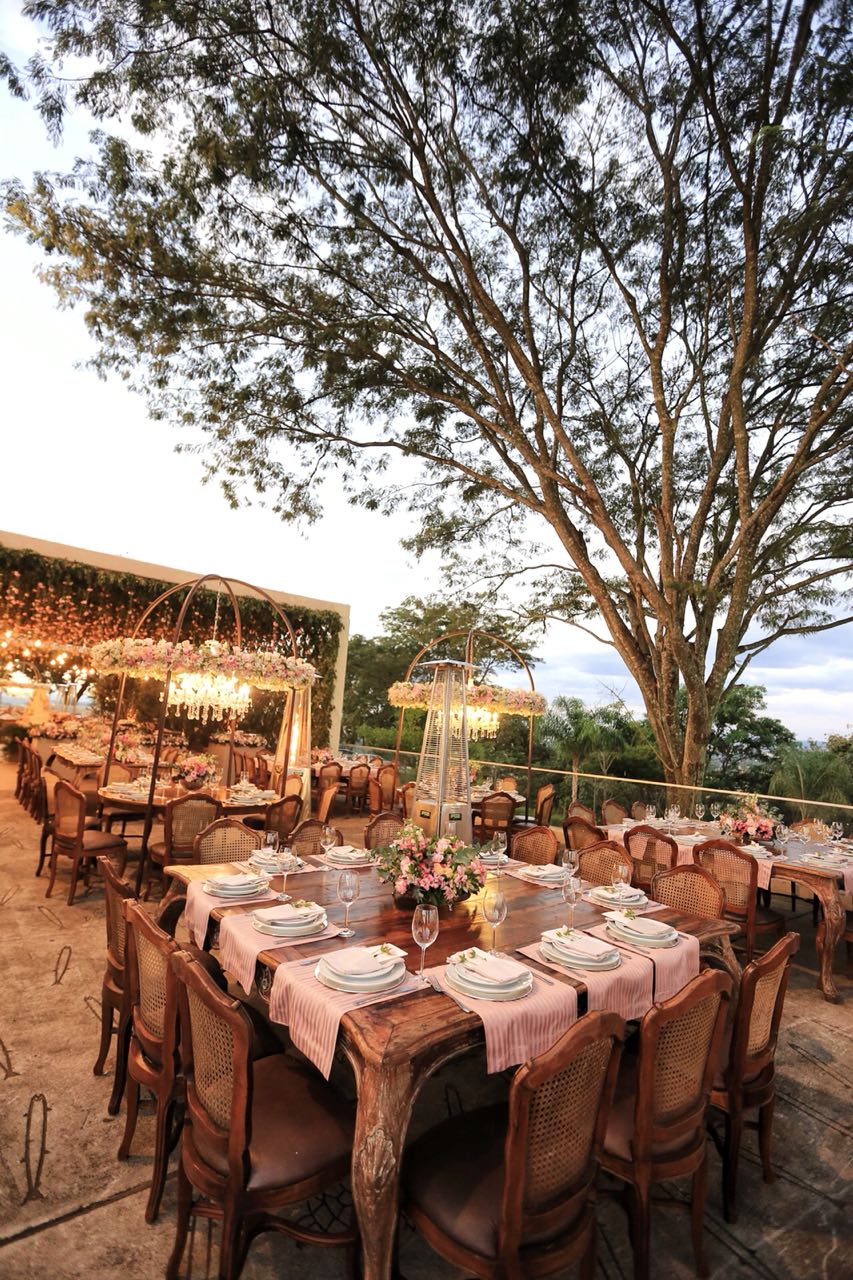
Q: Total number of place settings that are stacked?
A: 11